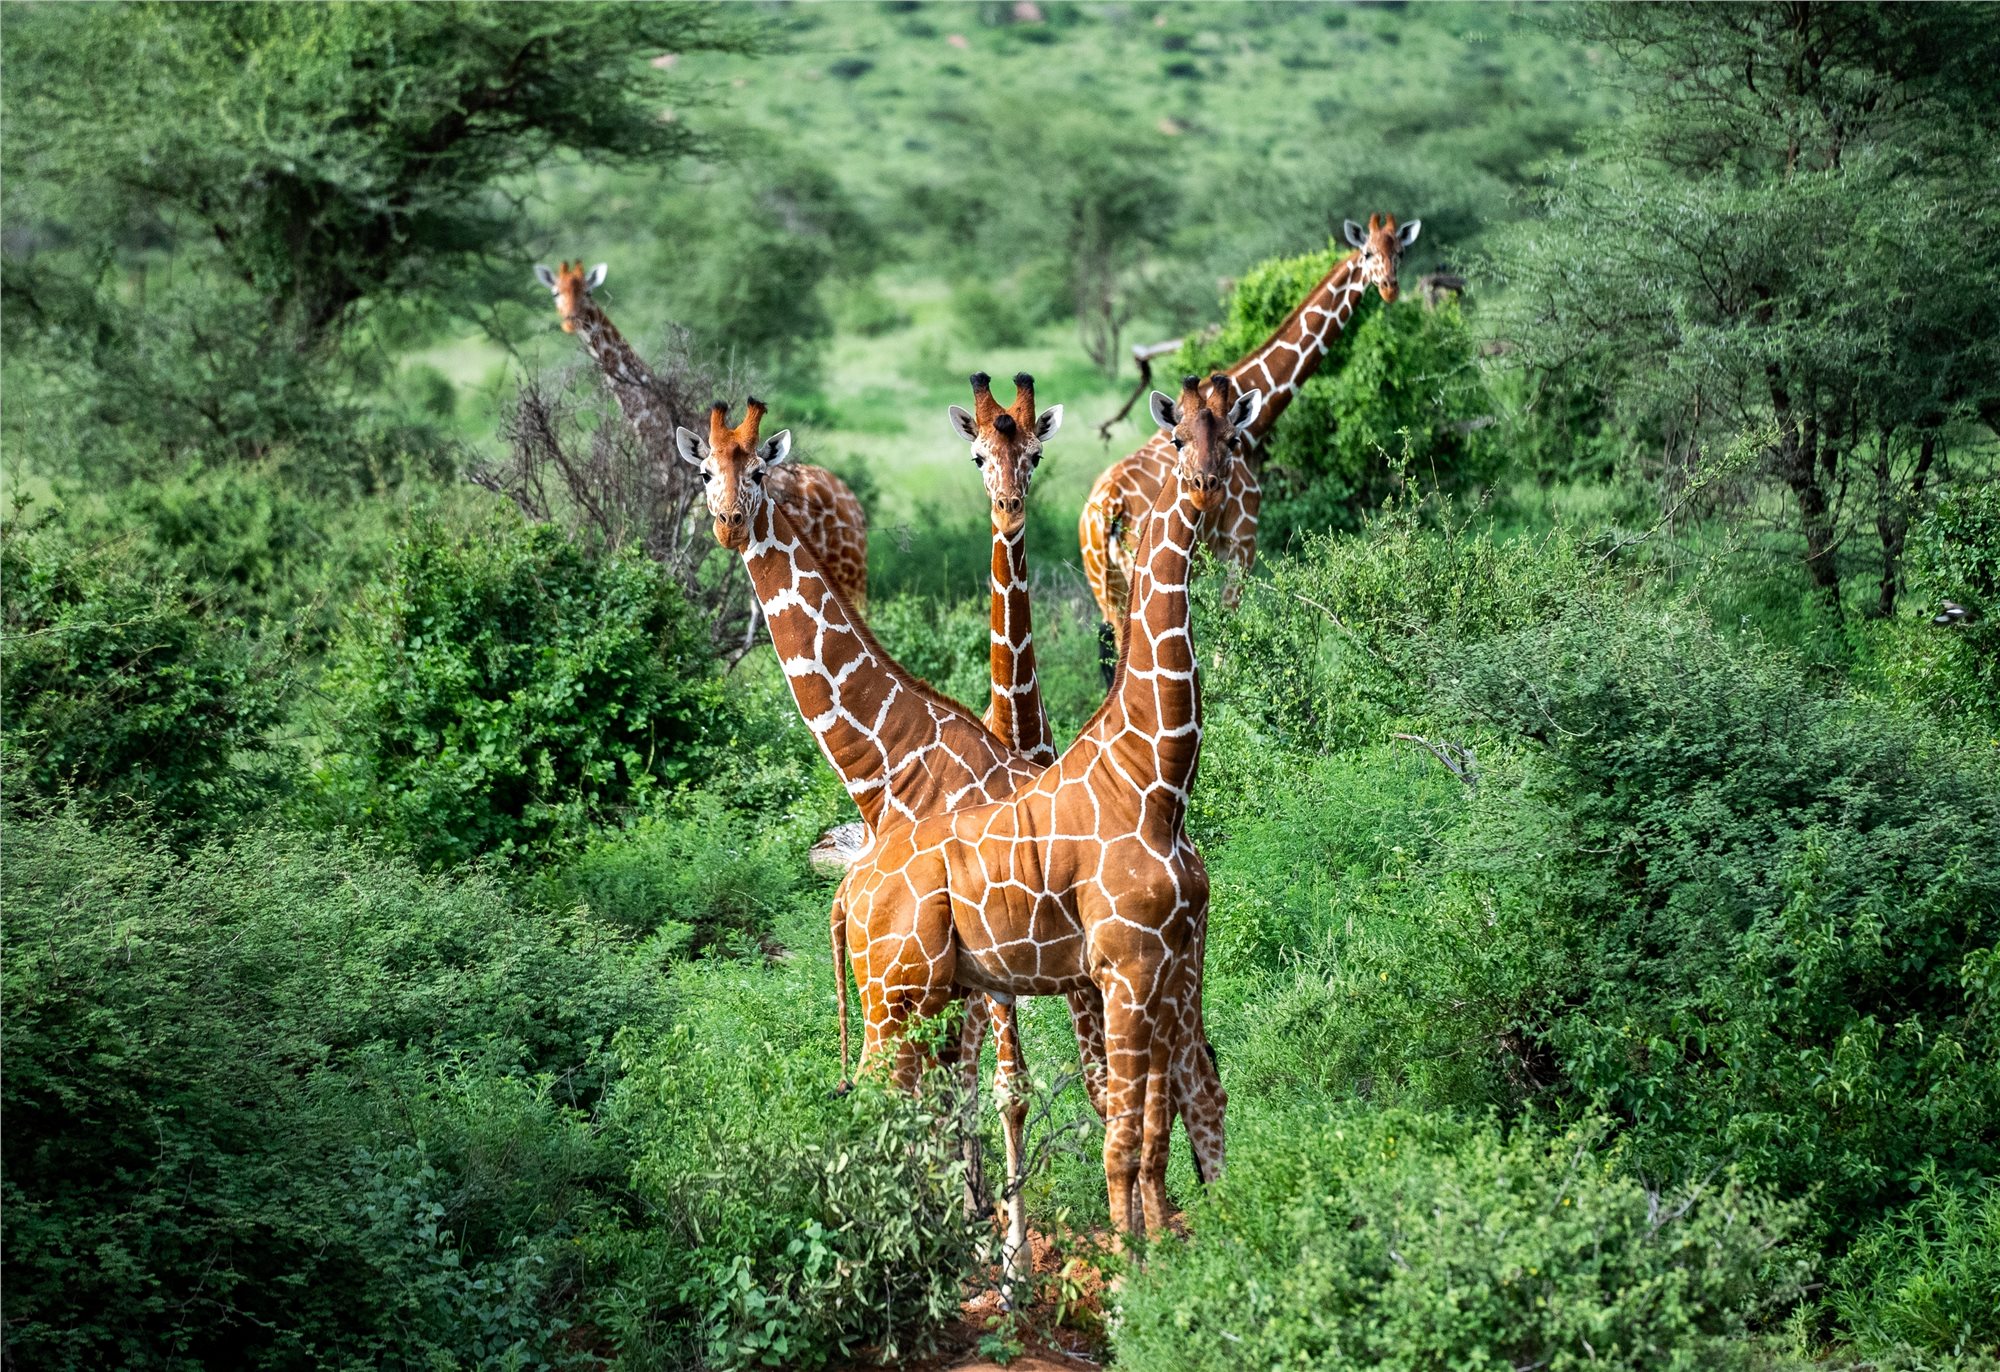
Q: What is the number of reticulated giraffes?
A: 5